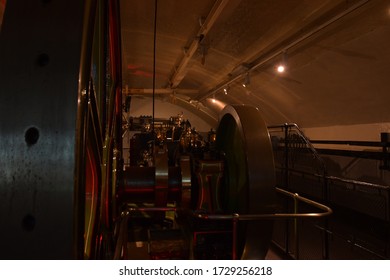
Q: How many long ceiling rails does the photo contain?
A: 2